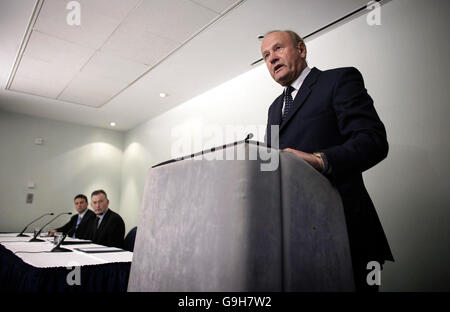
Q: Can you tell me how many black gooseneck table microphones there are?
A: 3